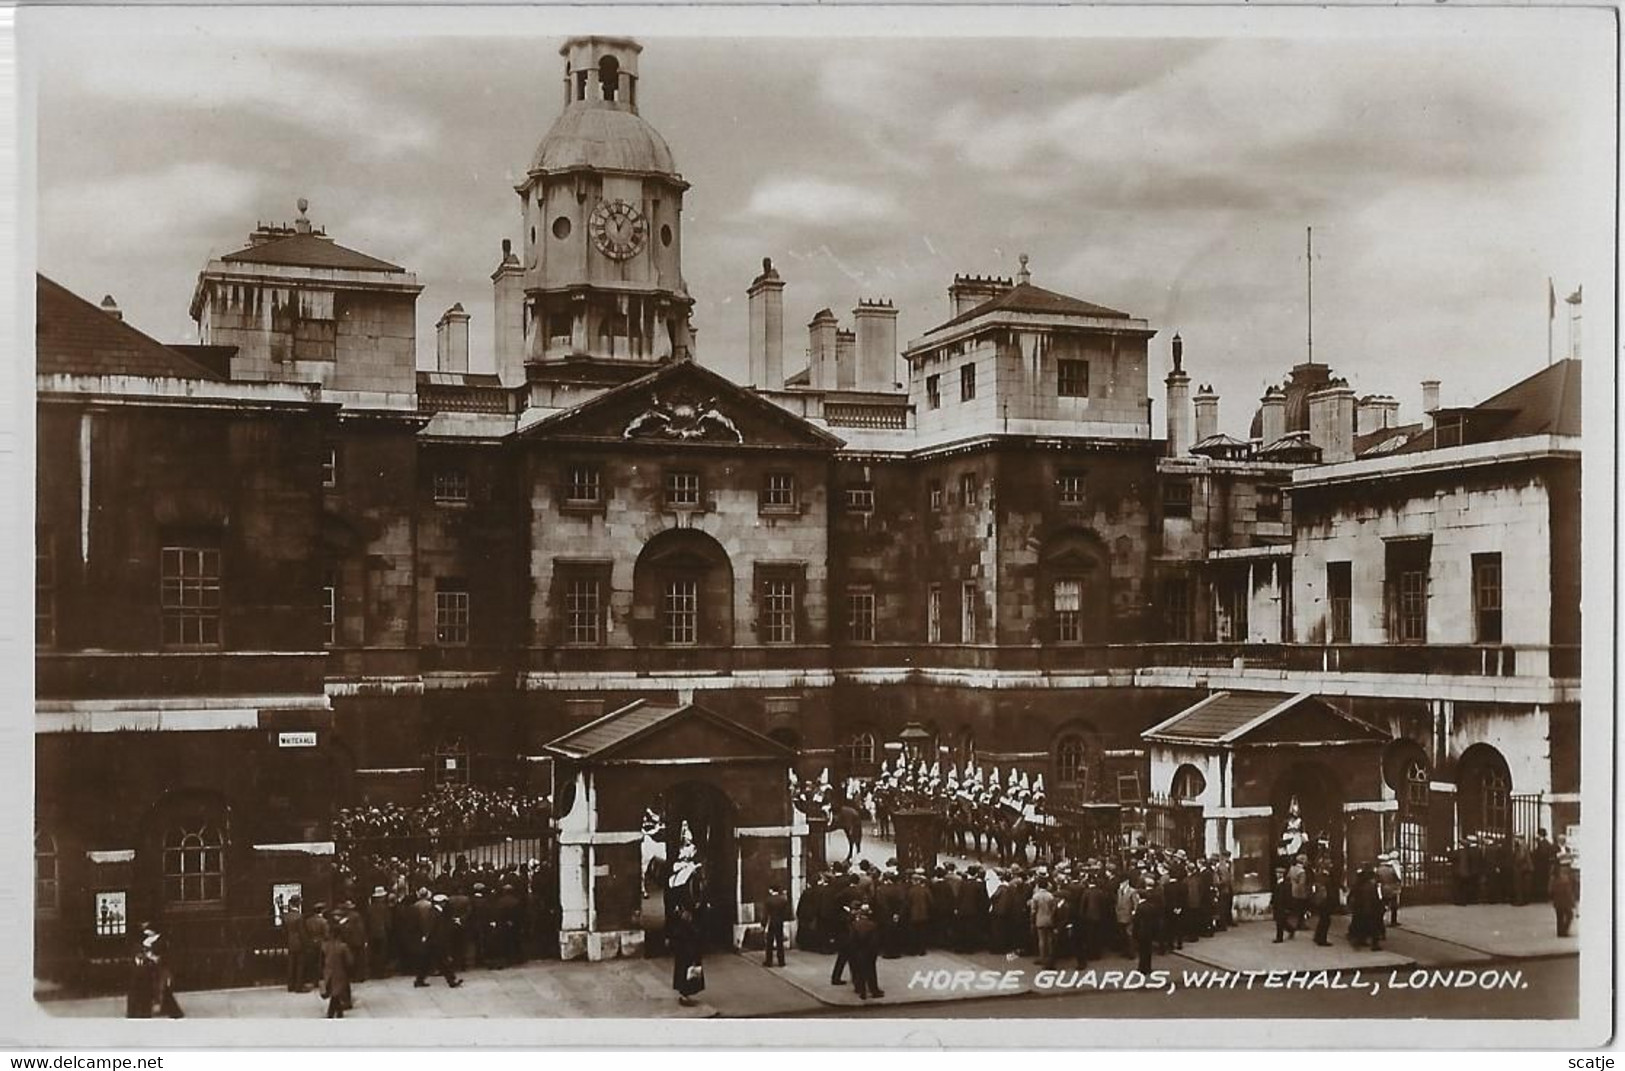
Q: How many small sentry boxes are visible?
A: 2